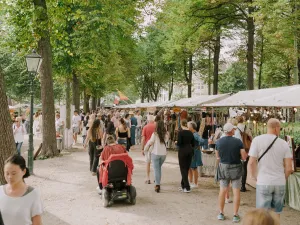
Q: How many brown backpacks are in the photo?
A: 1